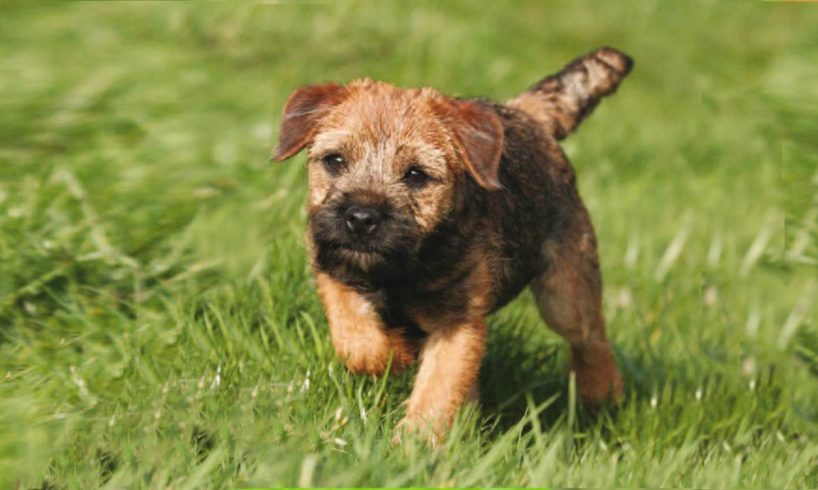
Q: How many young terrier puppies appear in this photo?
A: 1